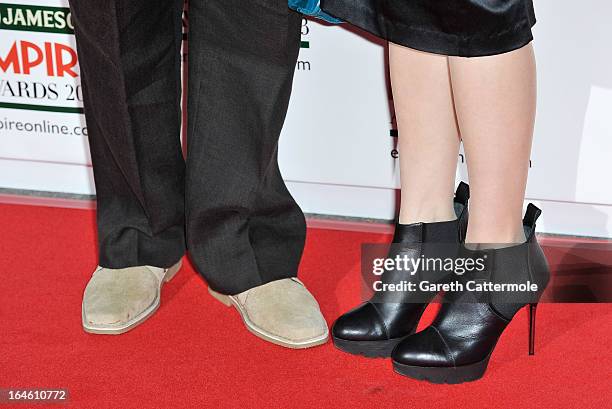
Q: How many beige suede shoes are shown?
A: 2